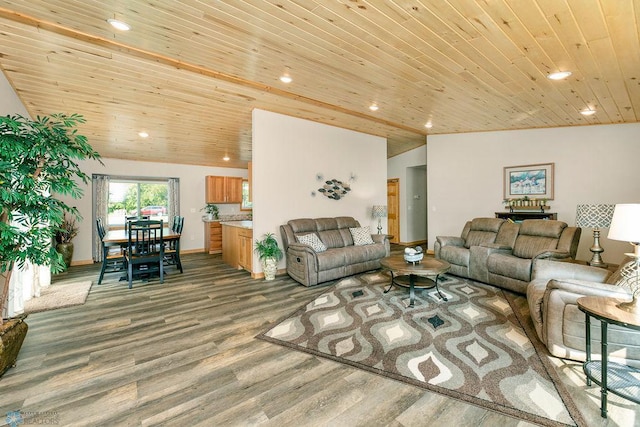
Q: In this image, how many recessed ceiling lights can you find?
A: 8